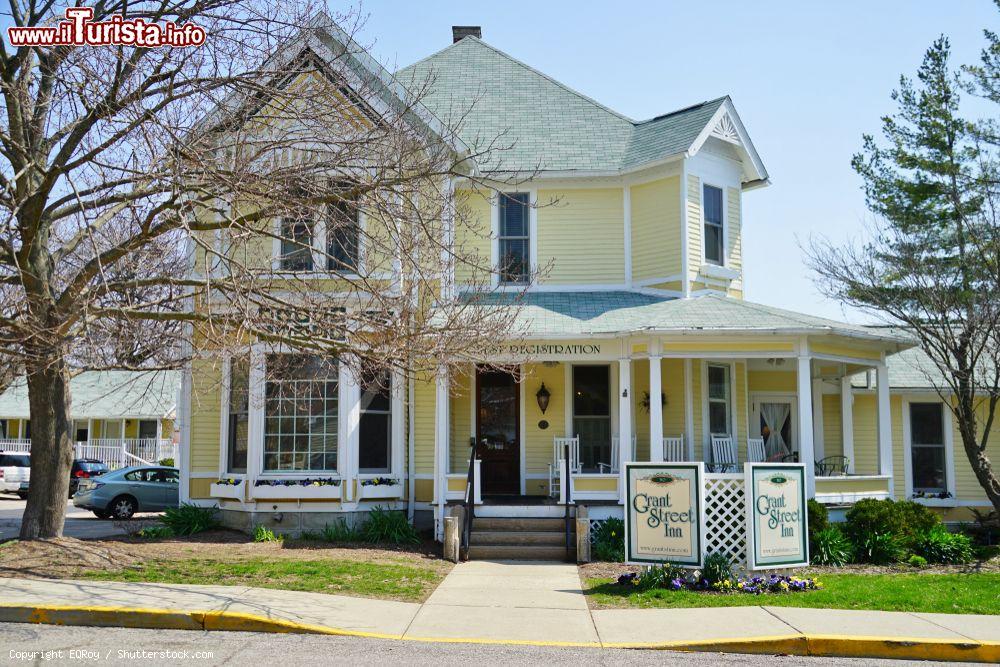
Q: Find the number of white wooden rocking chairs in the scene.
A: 5